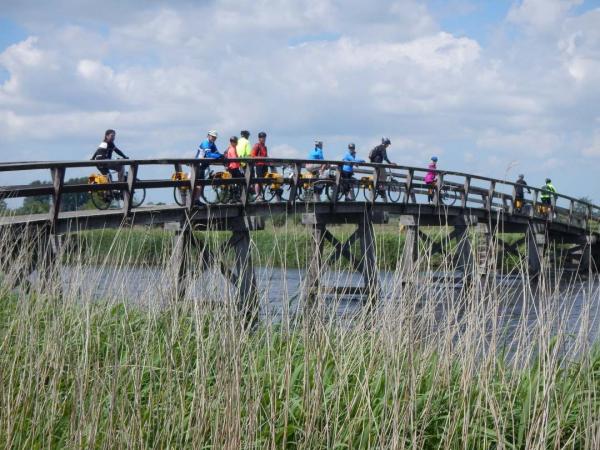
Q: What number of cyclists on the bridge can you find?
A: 11